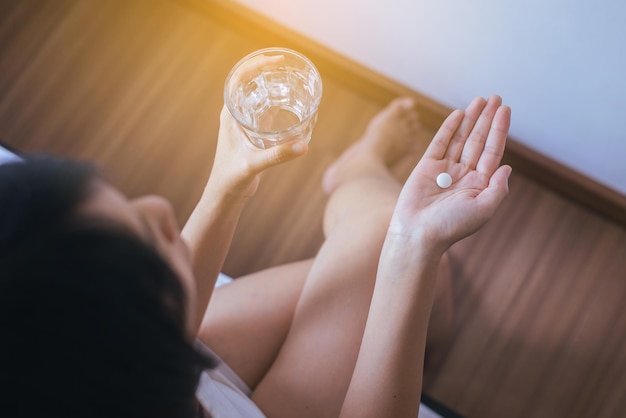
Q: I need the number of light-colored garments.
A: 1